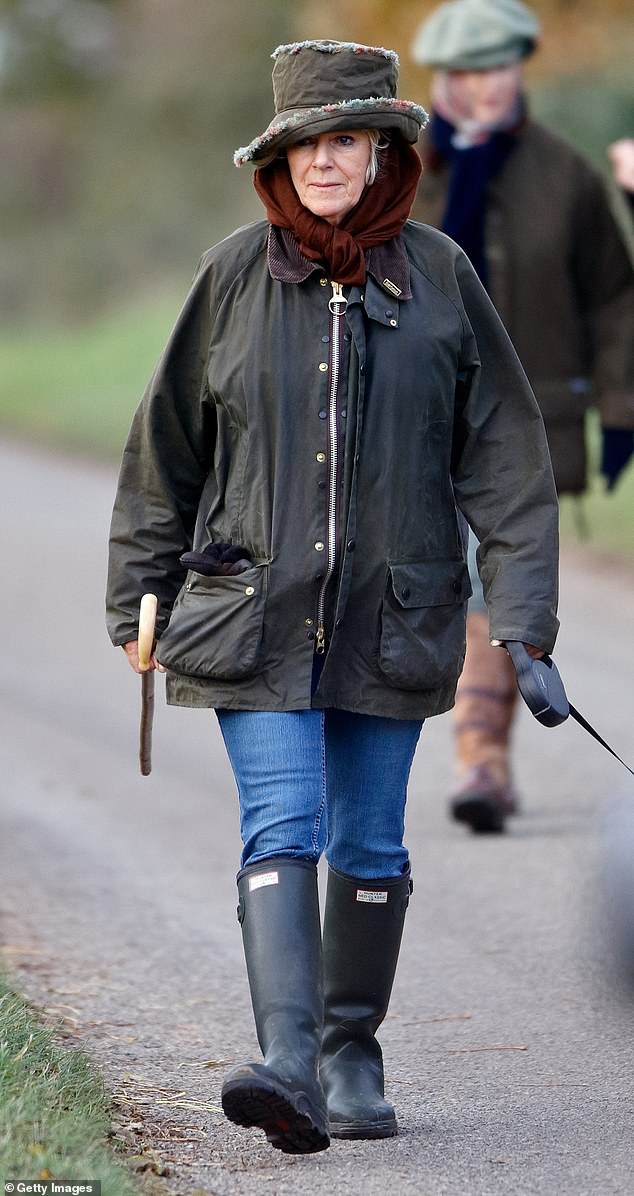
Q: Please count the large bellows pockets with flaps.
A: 2